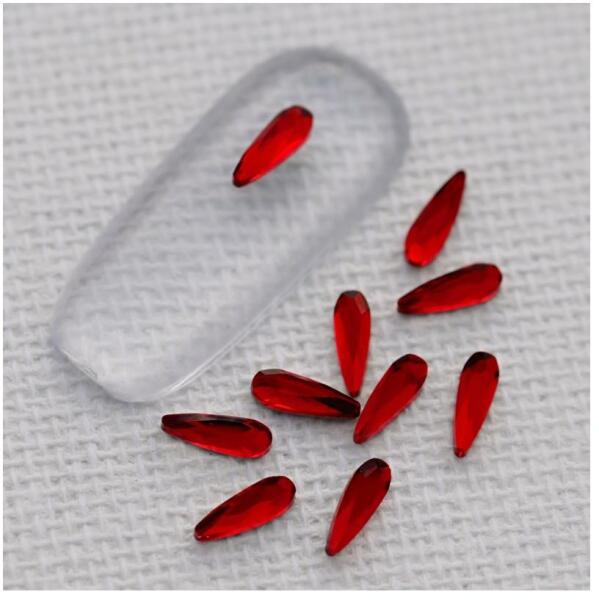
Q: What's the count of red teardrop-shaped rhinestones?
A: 10